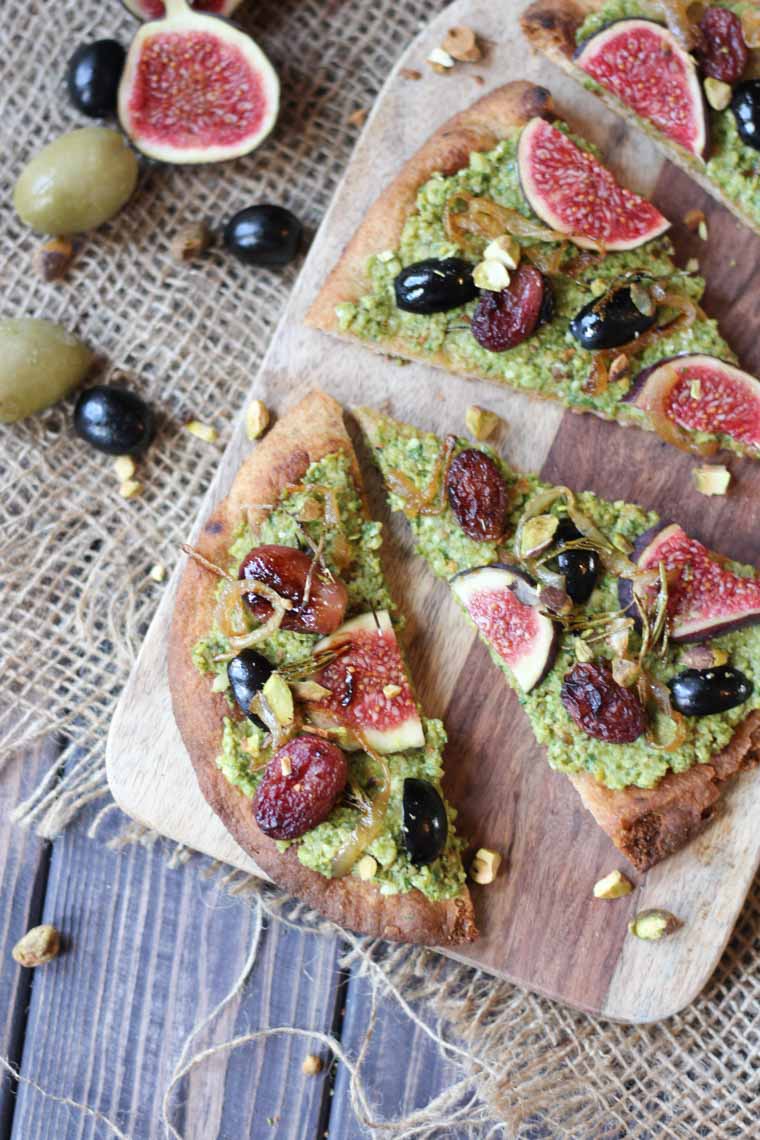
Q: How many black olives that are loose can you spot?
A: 3